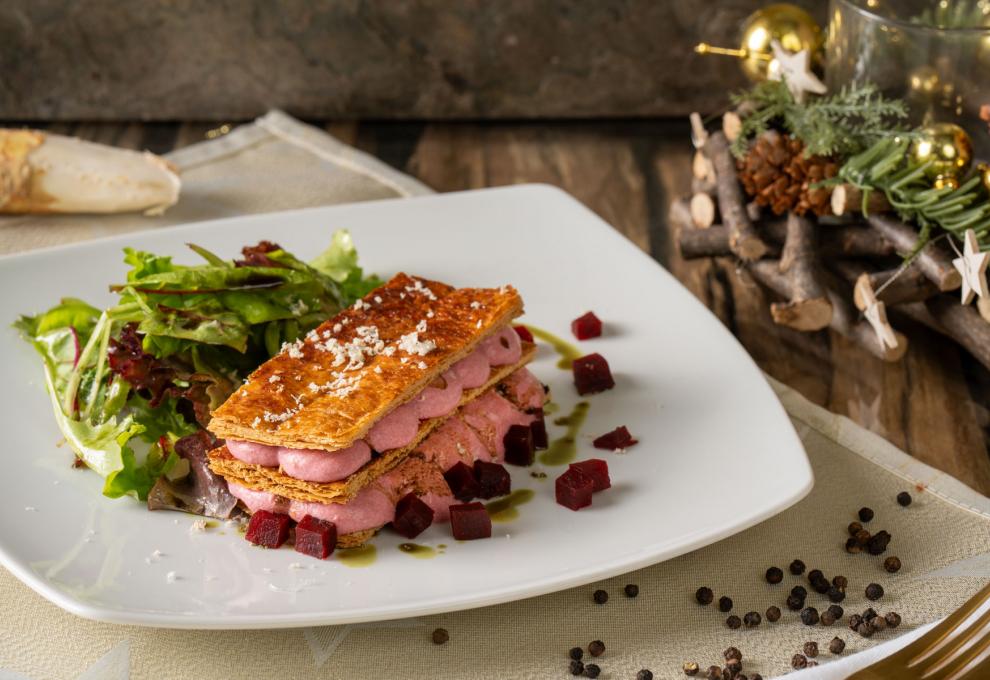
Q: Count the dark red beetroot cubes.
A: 14